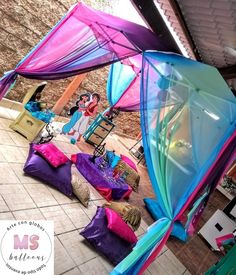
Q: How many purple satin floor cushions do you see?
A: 2